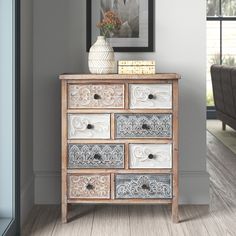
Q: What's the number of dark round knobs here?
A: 8